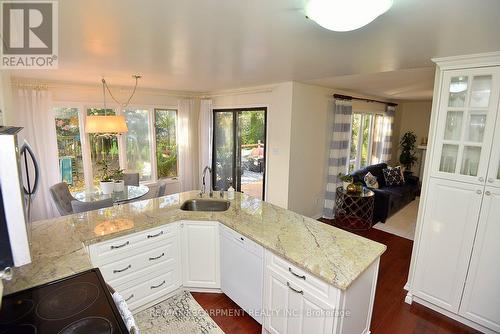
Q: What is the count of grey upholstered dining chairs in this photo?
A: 4